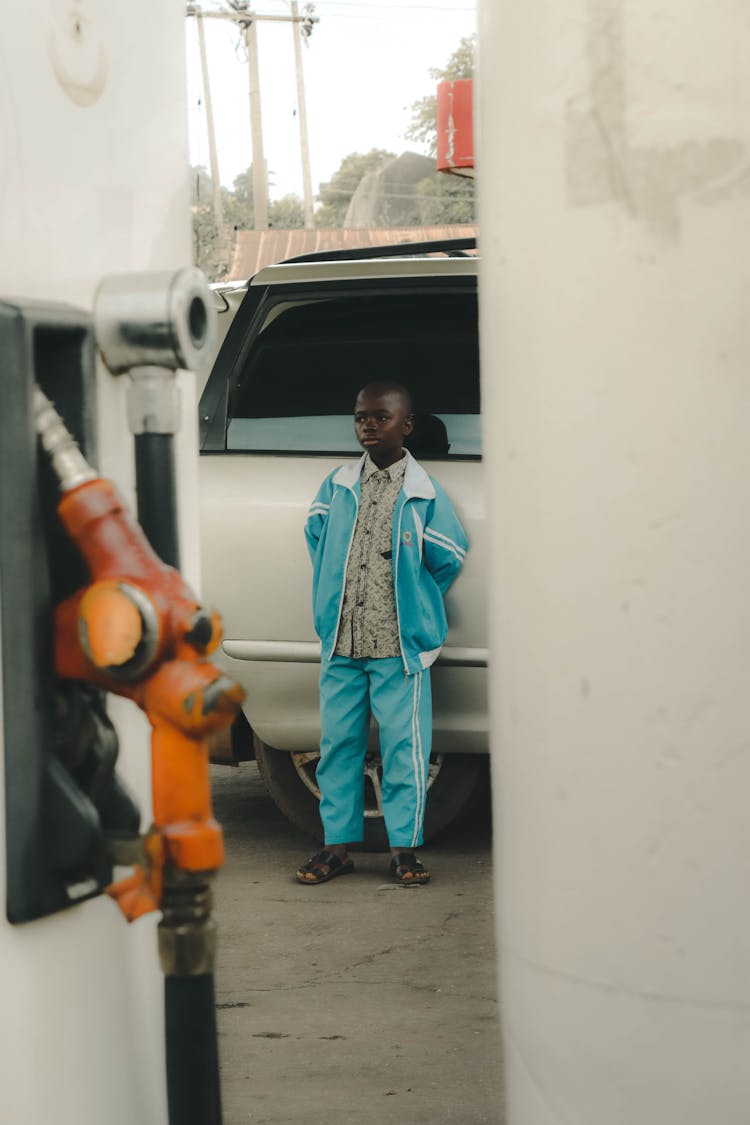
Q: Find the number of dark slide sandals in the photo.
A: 2